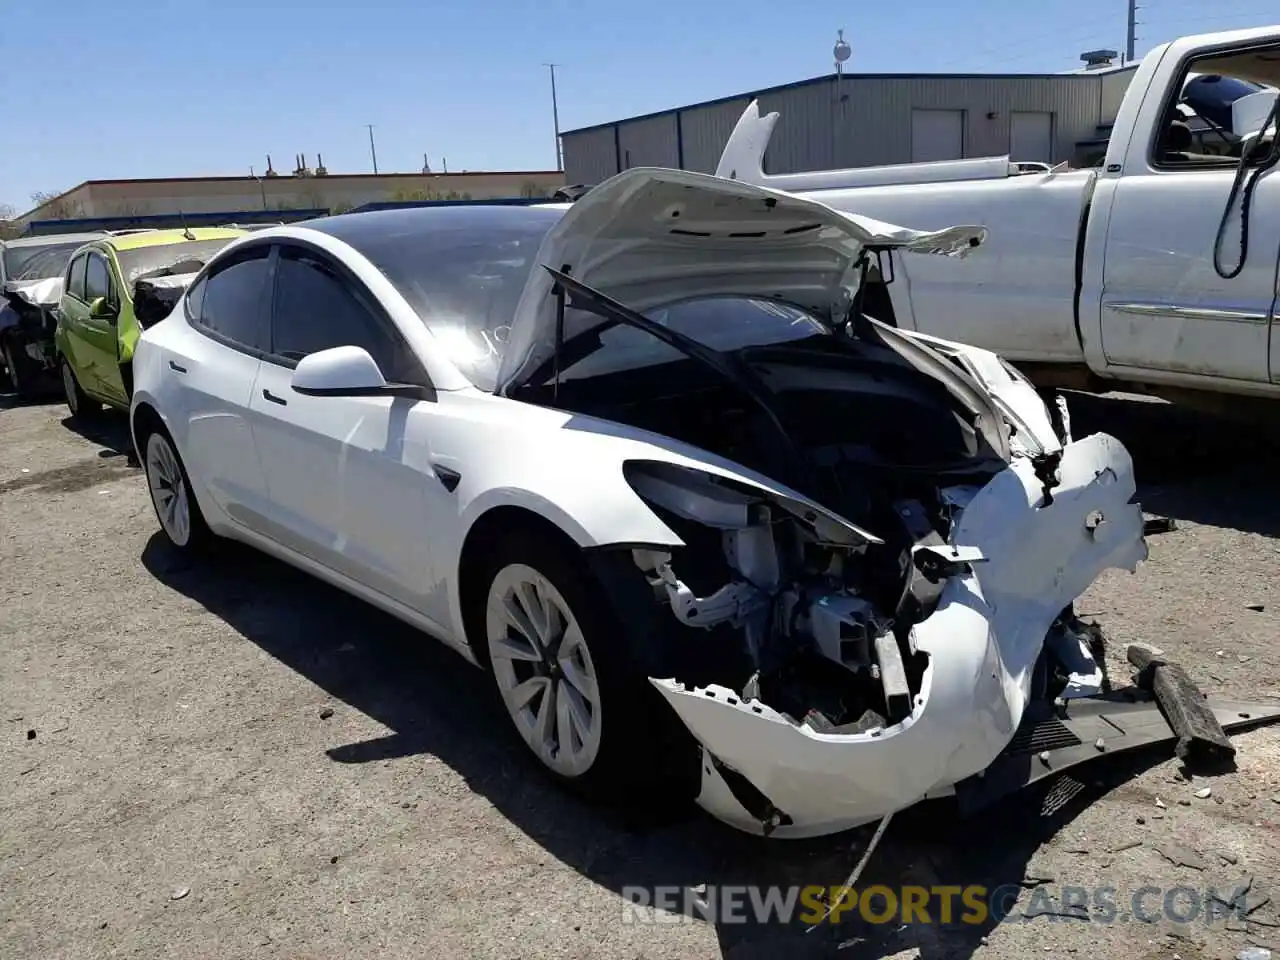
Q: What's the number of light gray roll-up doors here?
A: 2